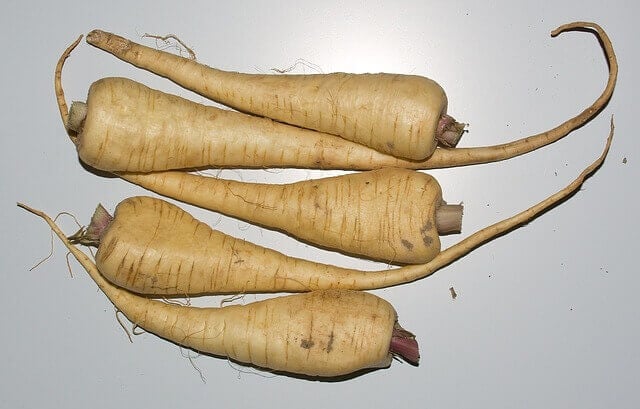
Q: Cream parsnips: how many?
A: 5